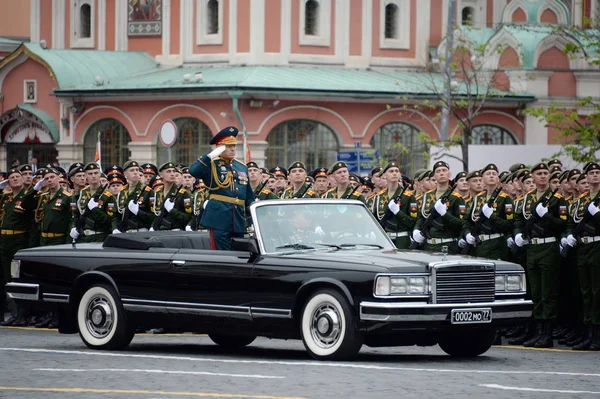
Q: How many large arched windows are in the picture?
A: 5